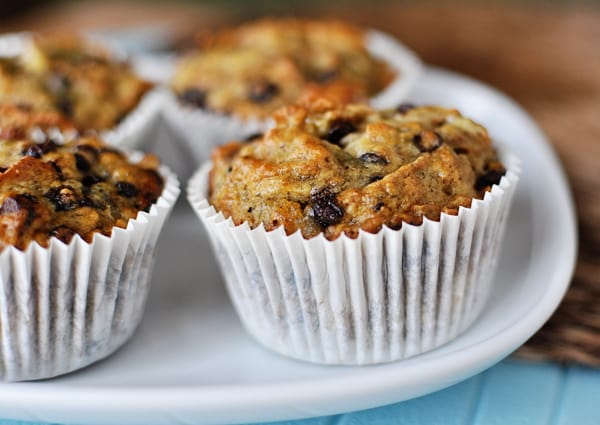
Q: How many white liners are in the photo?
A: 4